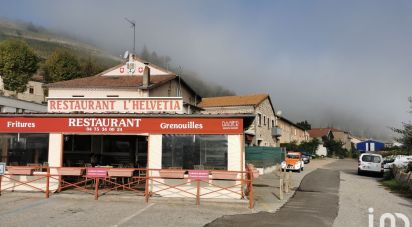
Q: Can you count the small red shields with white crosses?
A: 2